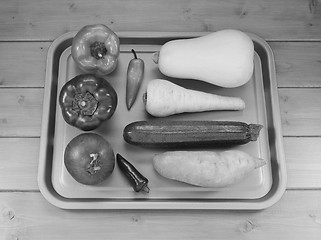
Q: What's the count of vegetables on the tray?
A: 9